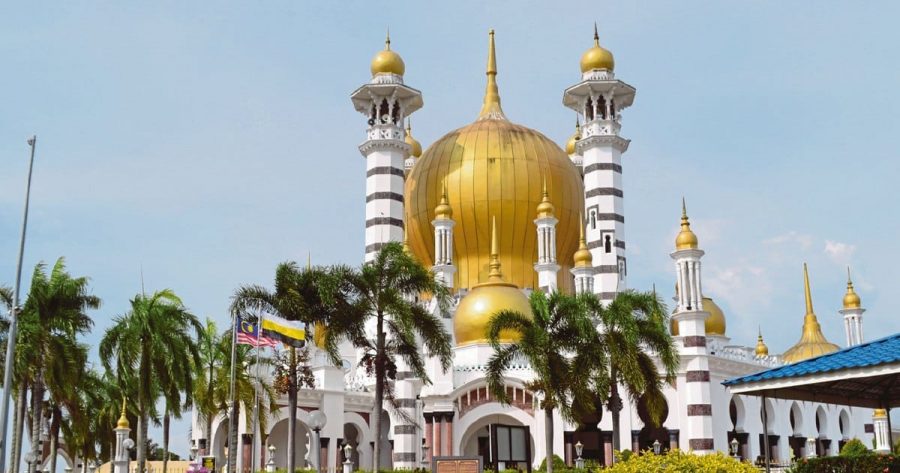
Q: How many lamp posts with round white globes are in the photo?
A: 3